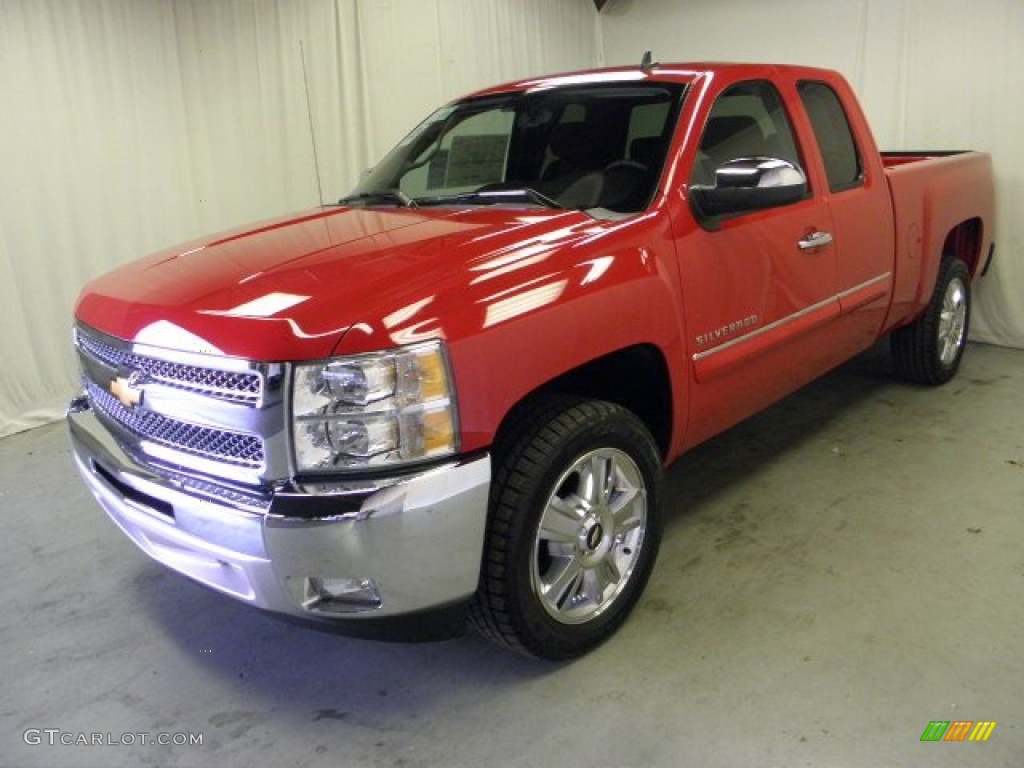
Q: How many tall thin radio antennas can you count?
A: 1